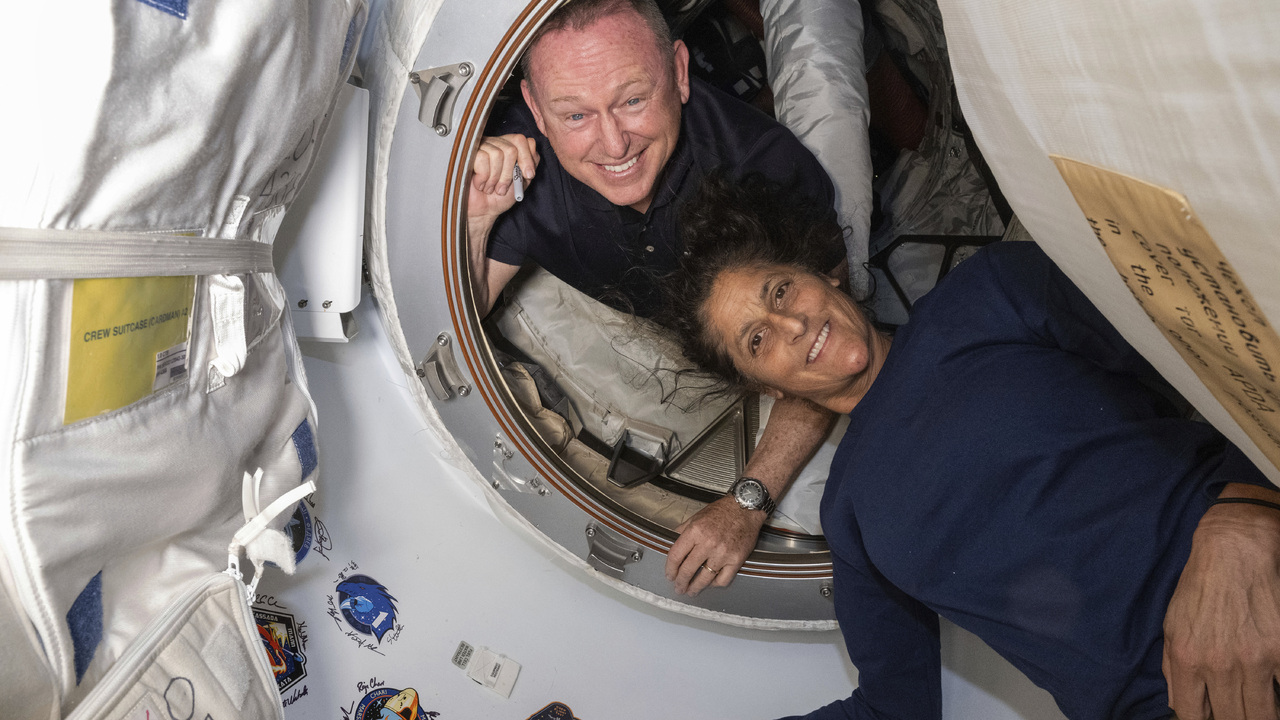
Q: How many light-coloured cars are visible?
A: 0